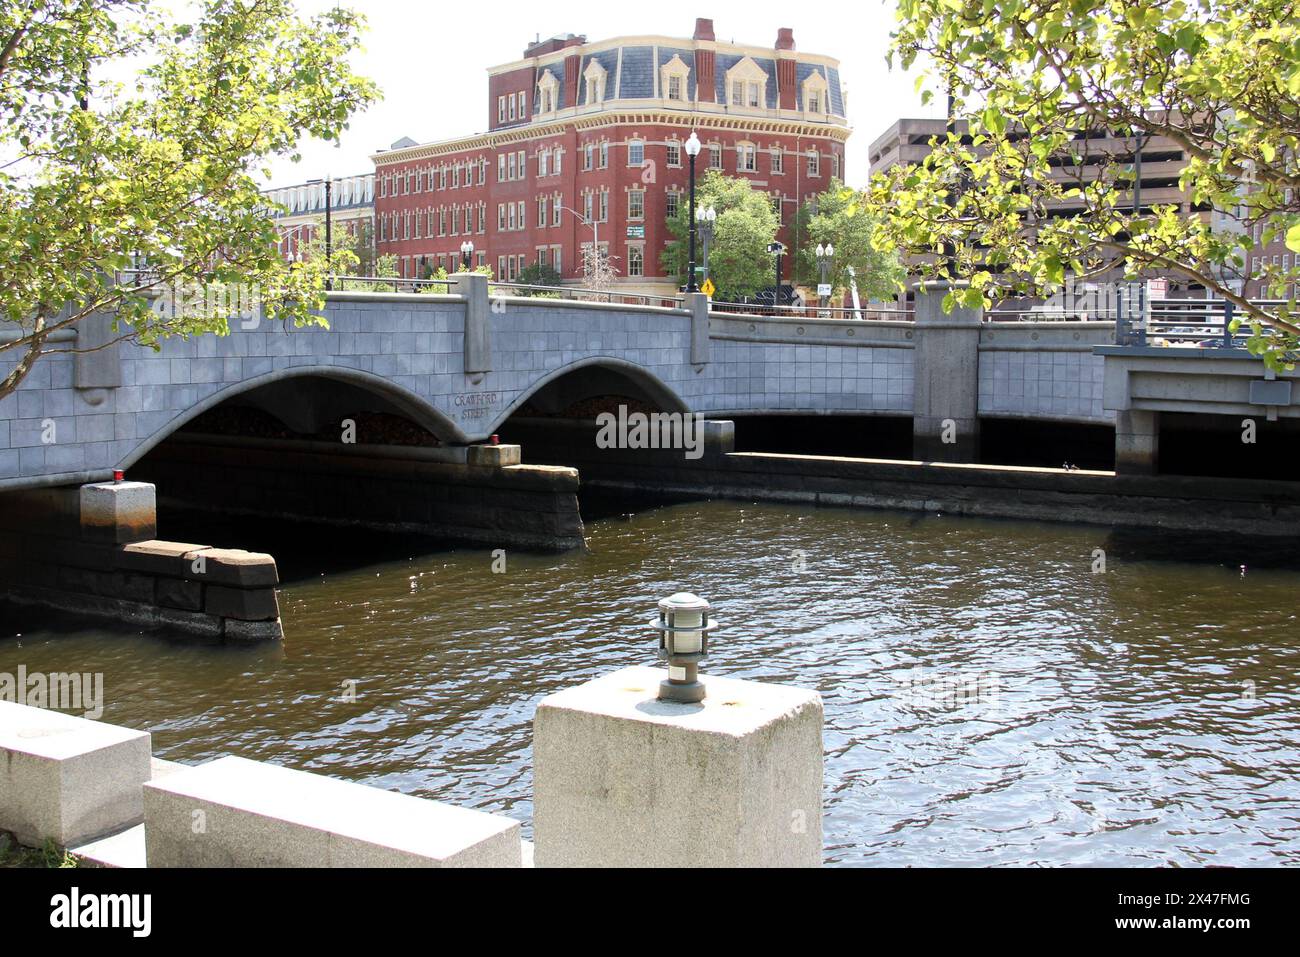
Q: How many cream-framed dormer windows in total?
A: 5